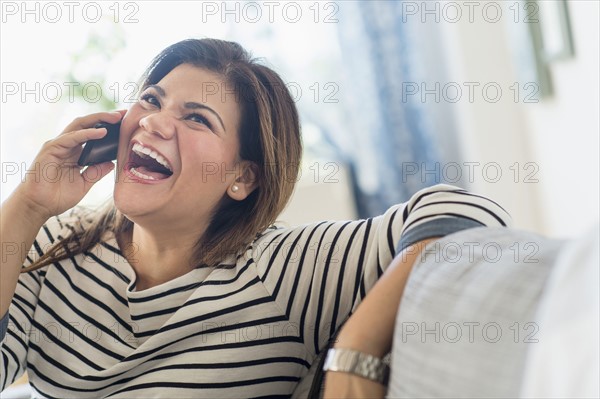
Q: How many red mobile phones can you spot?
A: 0